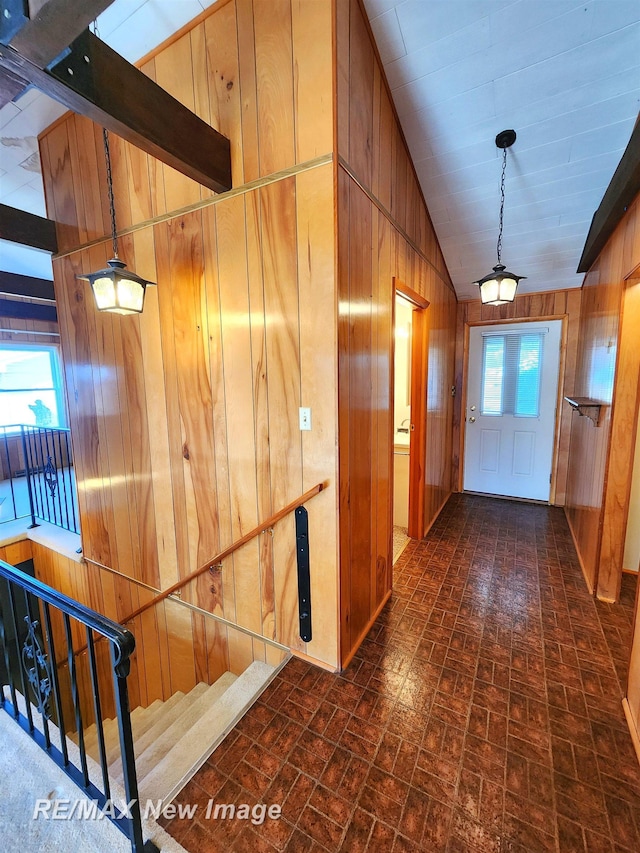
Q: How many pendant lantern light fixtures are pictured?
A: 2